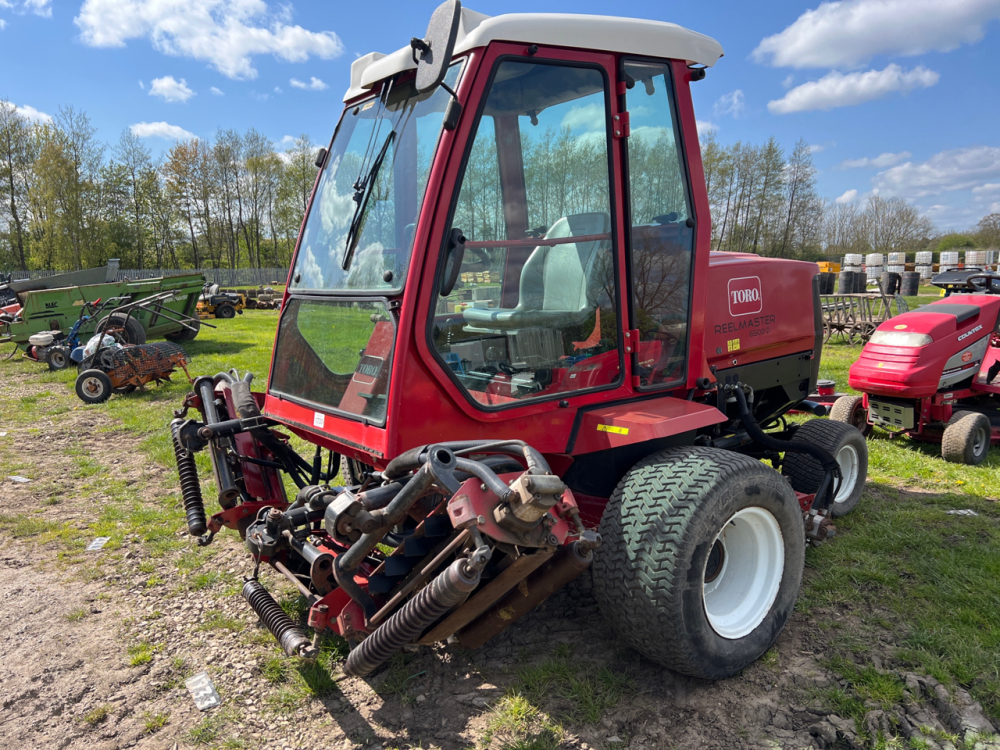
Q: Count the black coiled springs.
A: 3